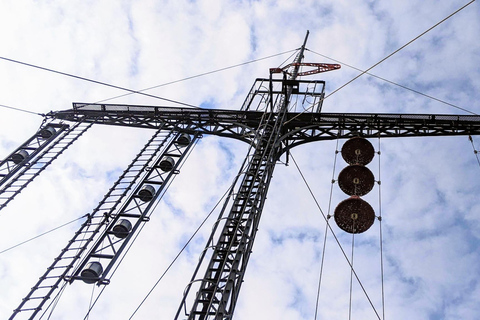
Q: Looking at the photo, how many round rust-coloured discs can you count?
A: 3